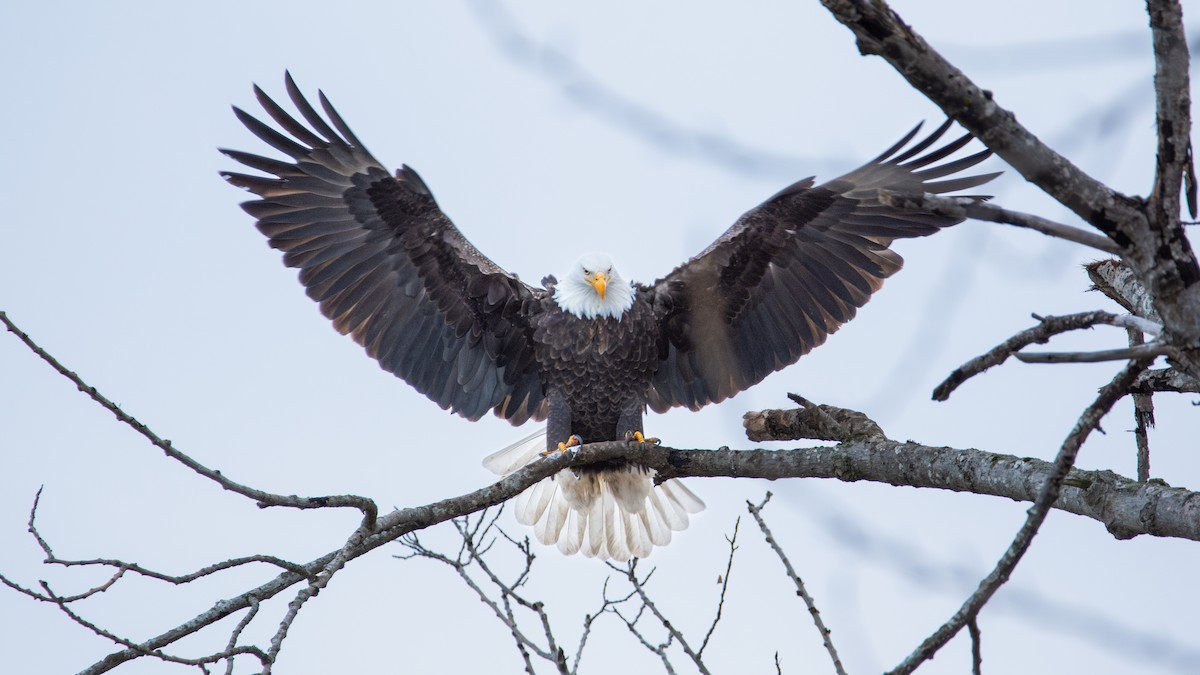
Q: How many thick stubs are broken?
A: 2